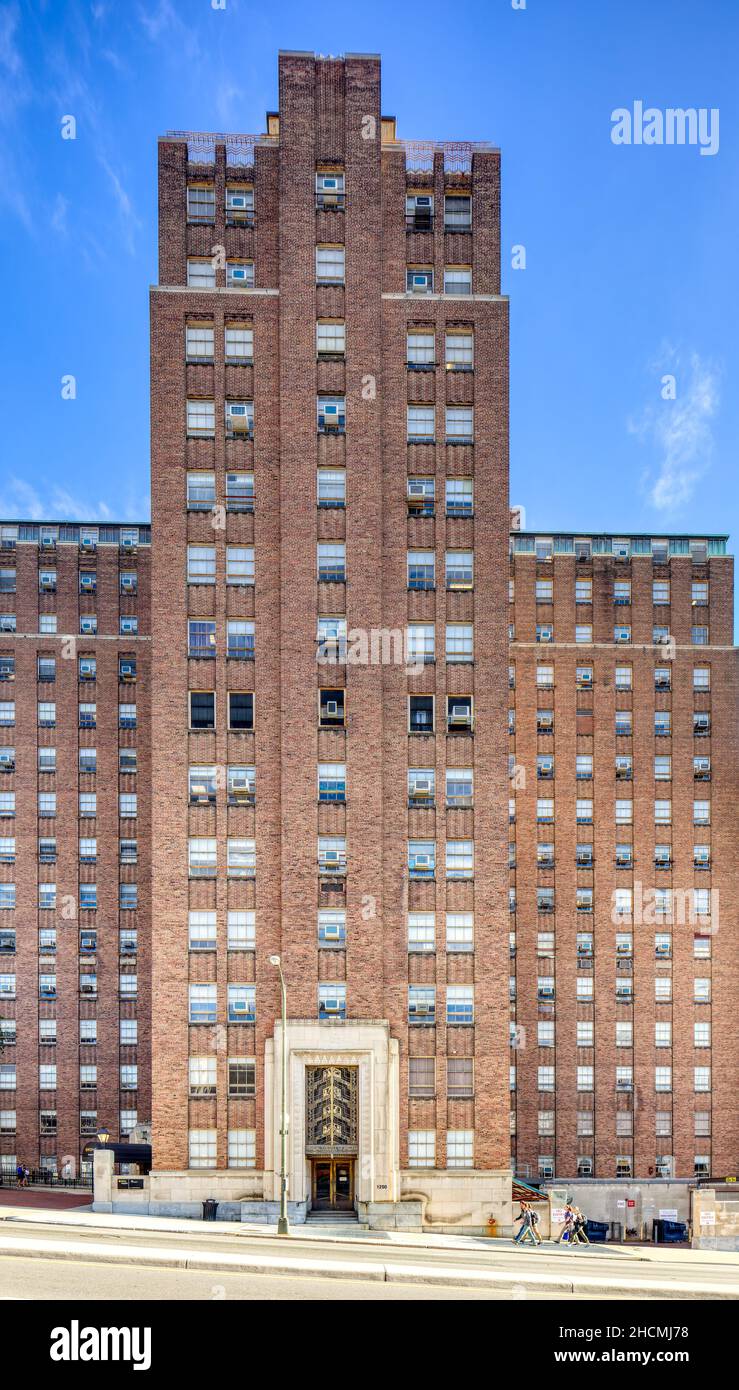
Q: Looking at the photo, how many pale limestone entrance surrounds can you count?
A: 1